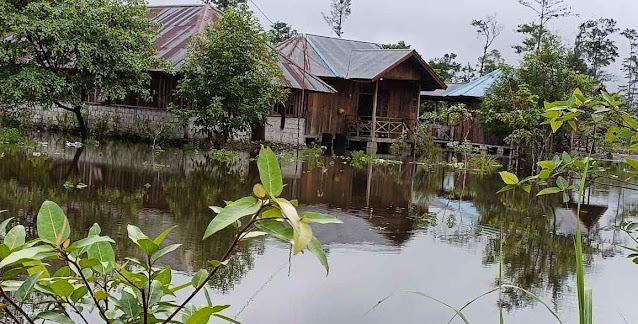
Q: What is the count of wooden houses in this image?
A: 3